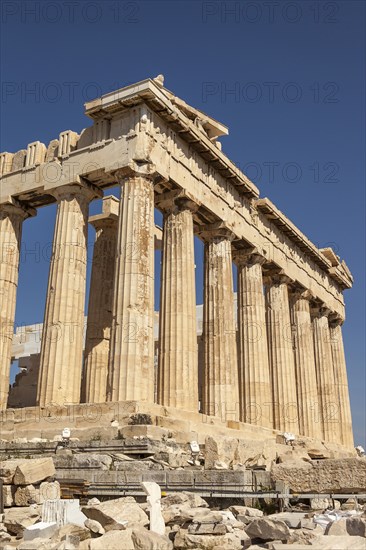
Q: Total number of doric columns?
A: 11